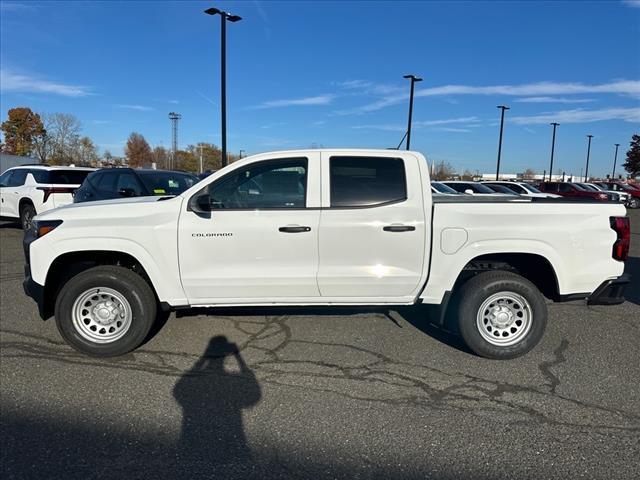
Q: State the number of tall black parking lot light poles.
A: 6